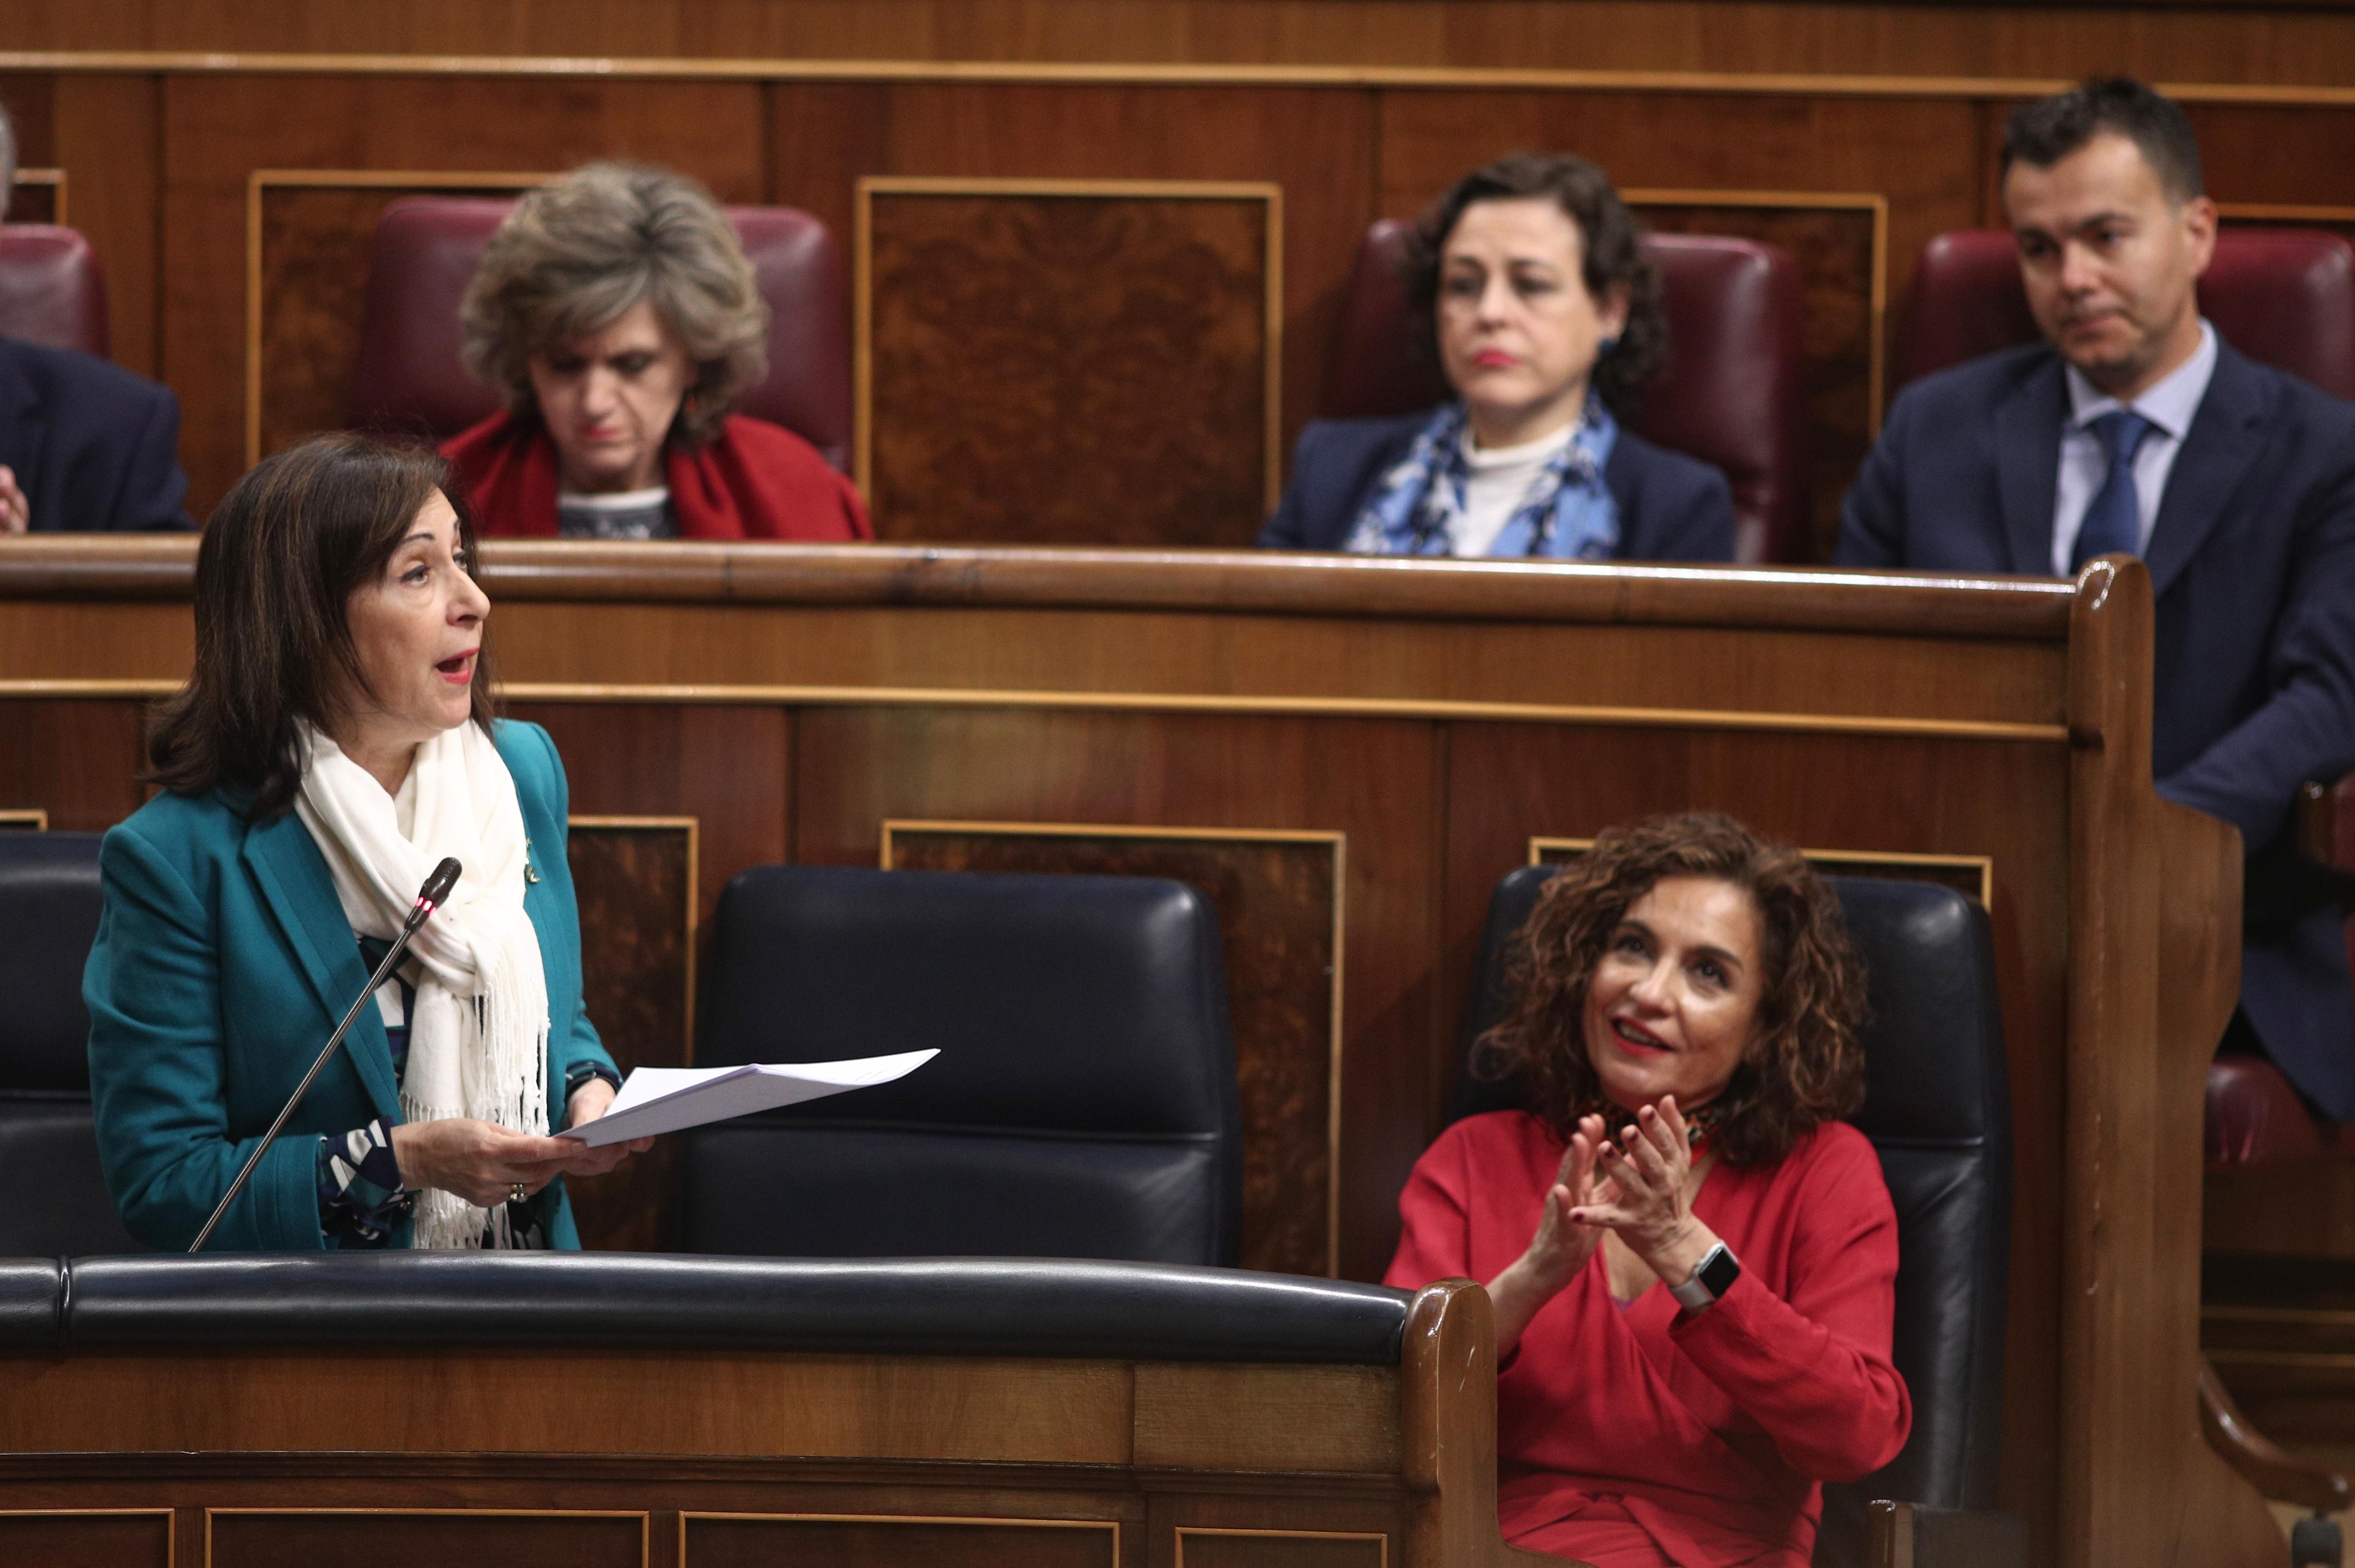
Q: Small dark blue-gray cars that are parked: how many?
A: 0